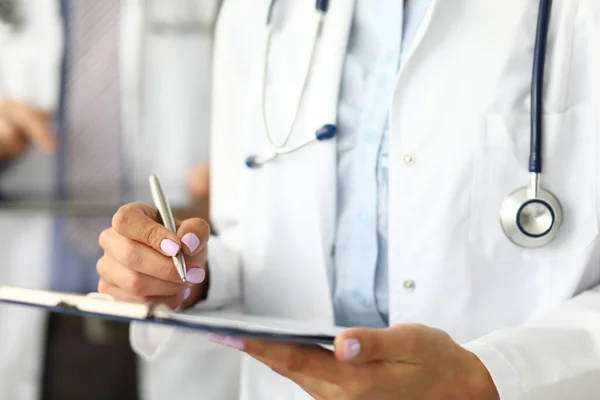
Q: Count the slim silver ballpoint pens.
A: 1